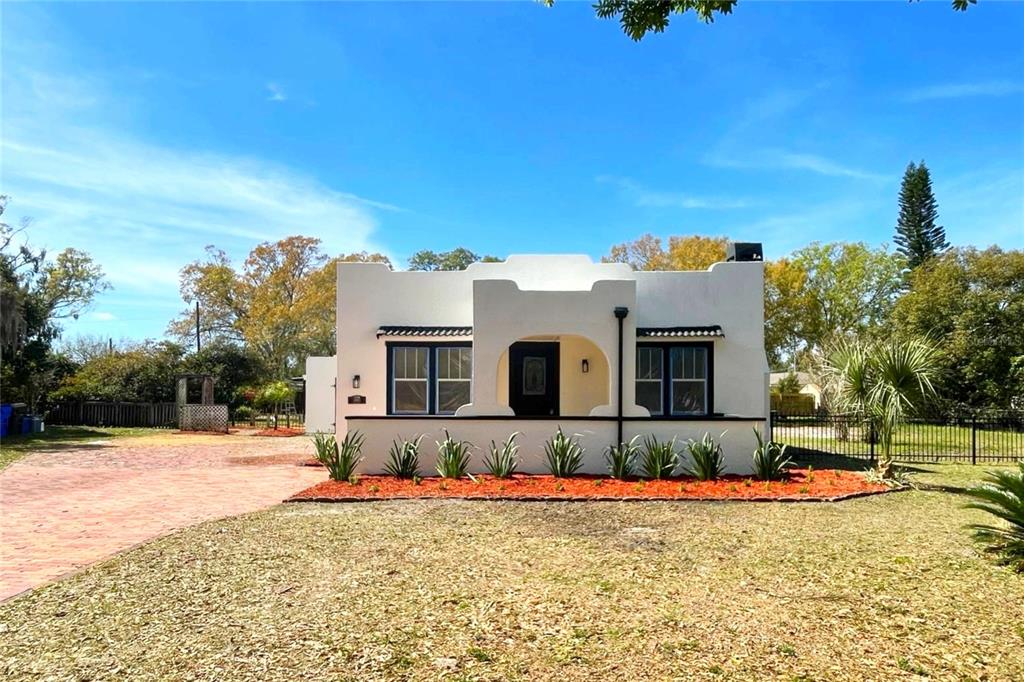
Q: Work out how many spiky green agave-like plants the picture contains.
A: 9